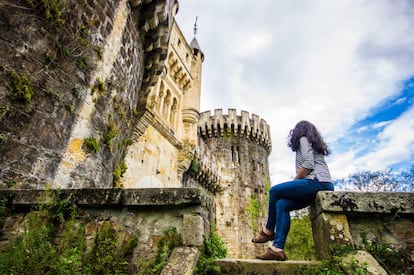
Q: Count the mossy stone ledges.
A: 2